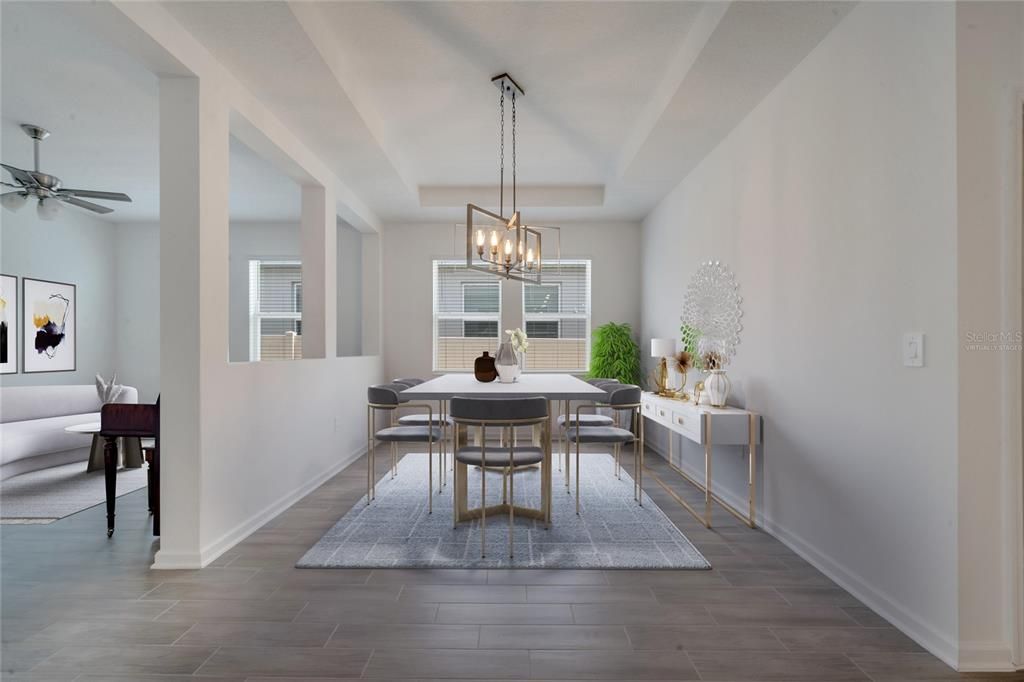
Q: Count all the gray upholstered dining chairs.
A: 5